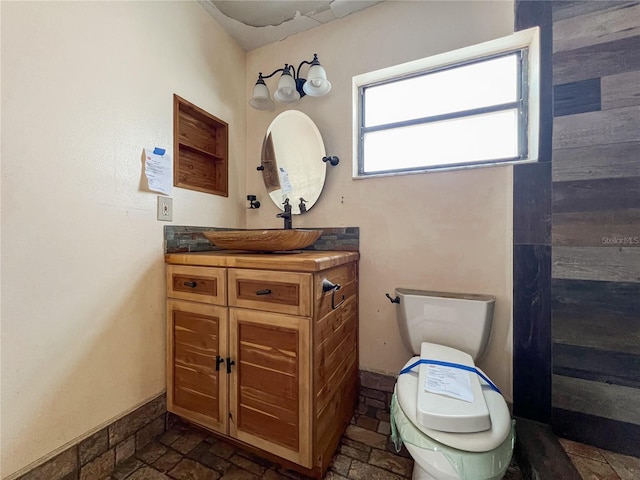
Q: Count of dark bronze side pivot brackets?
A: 2